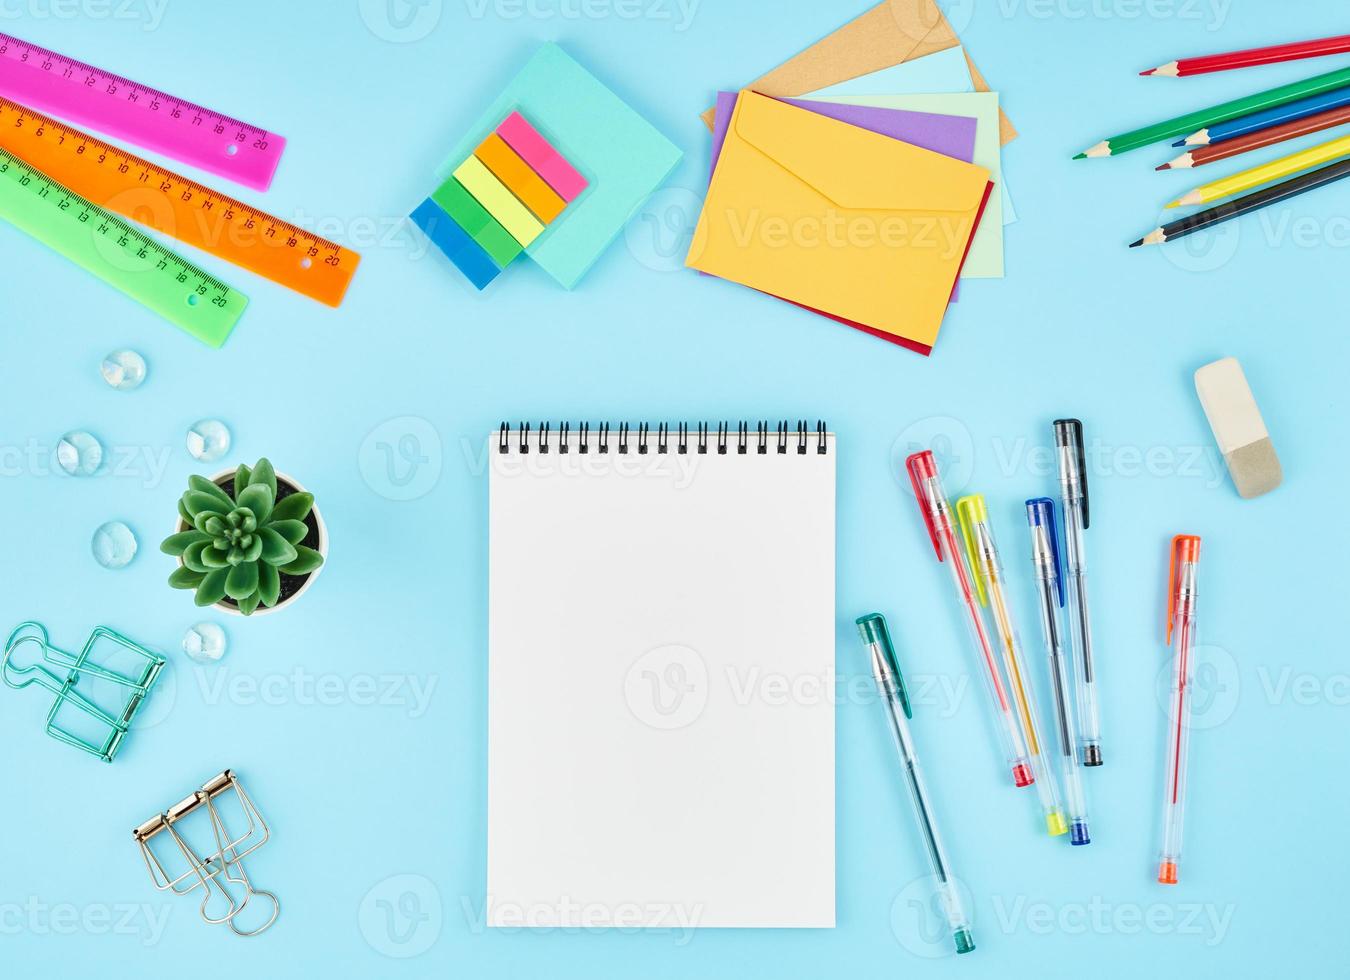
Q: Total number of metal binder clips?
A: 2